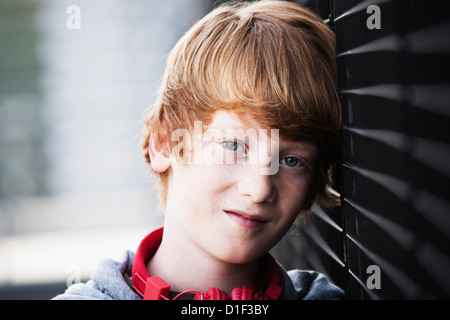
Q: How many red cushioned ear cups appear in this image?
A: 2